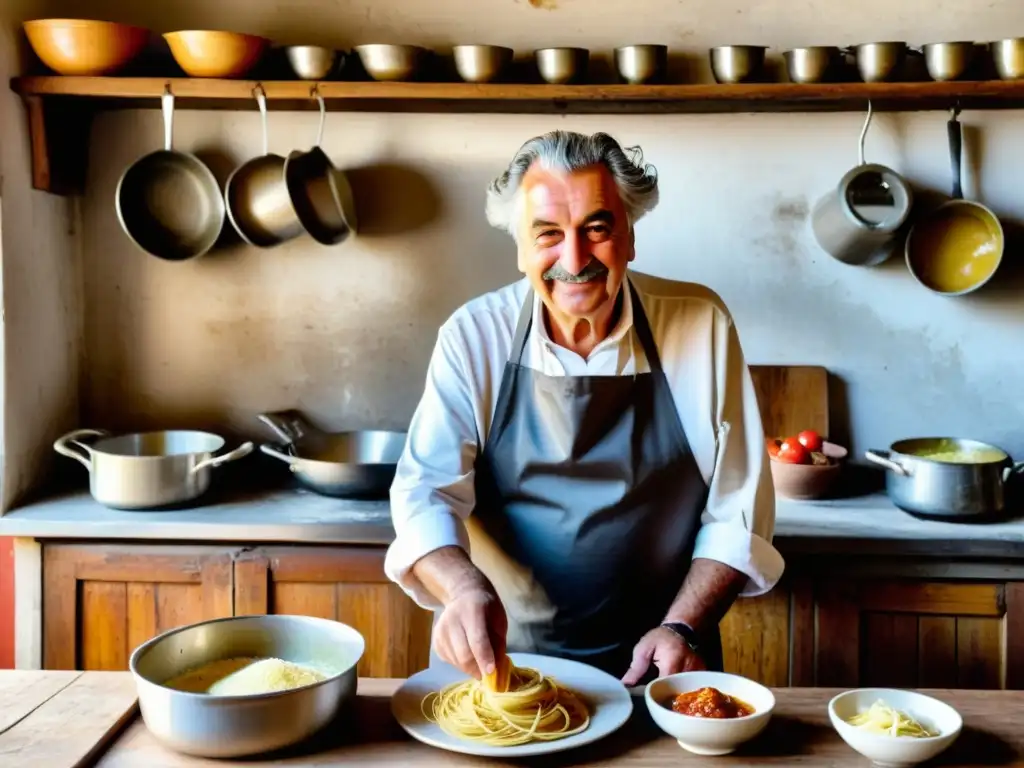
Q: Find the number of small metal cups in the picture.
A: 10